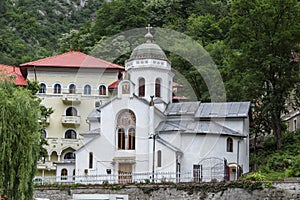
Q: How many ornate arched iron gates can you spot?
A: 1